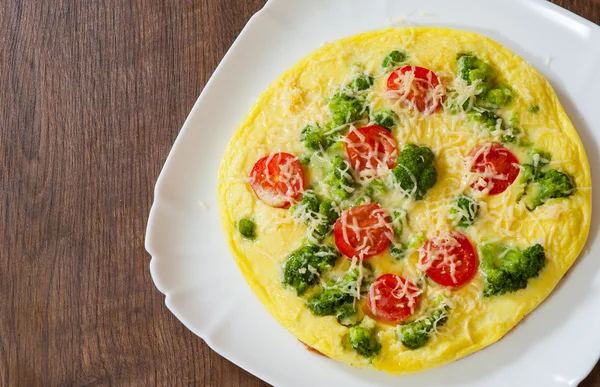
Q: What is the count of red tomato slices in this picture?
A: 7